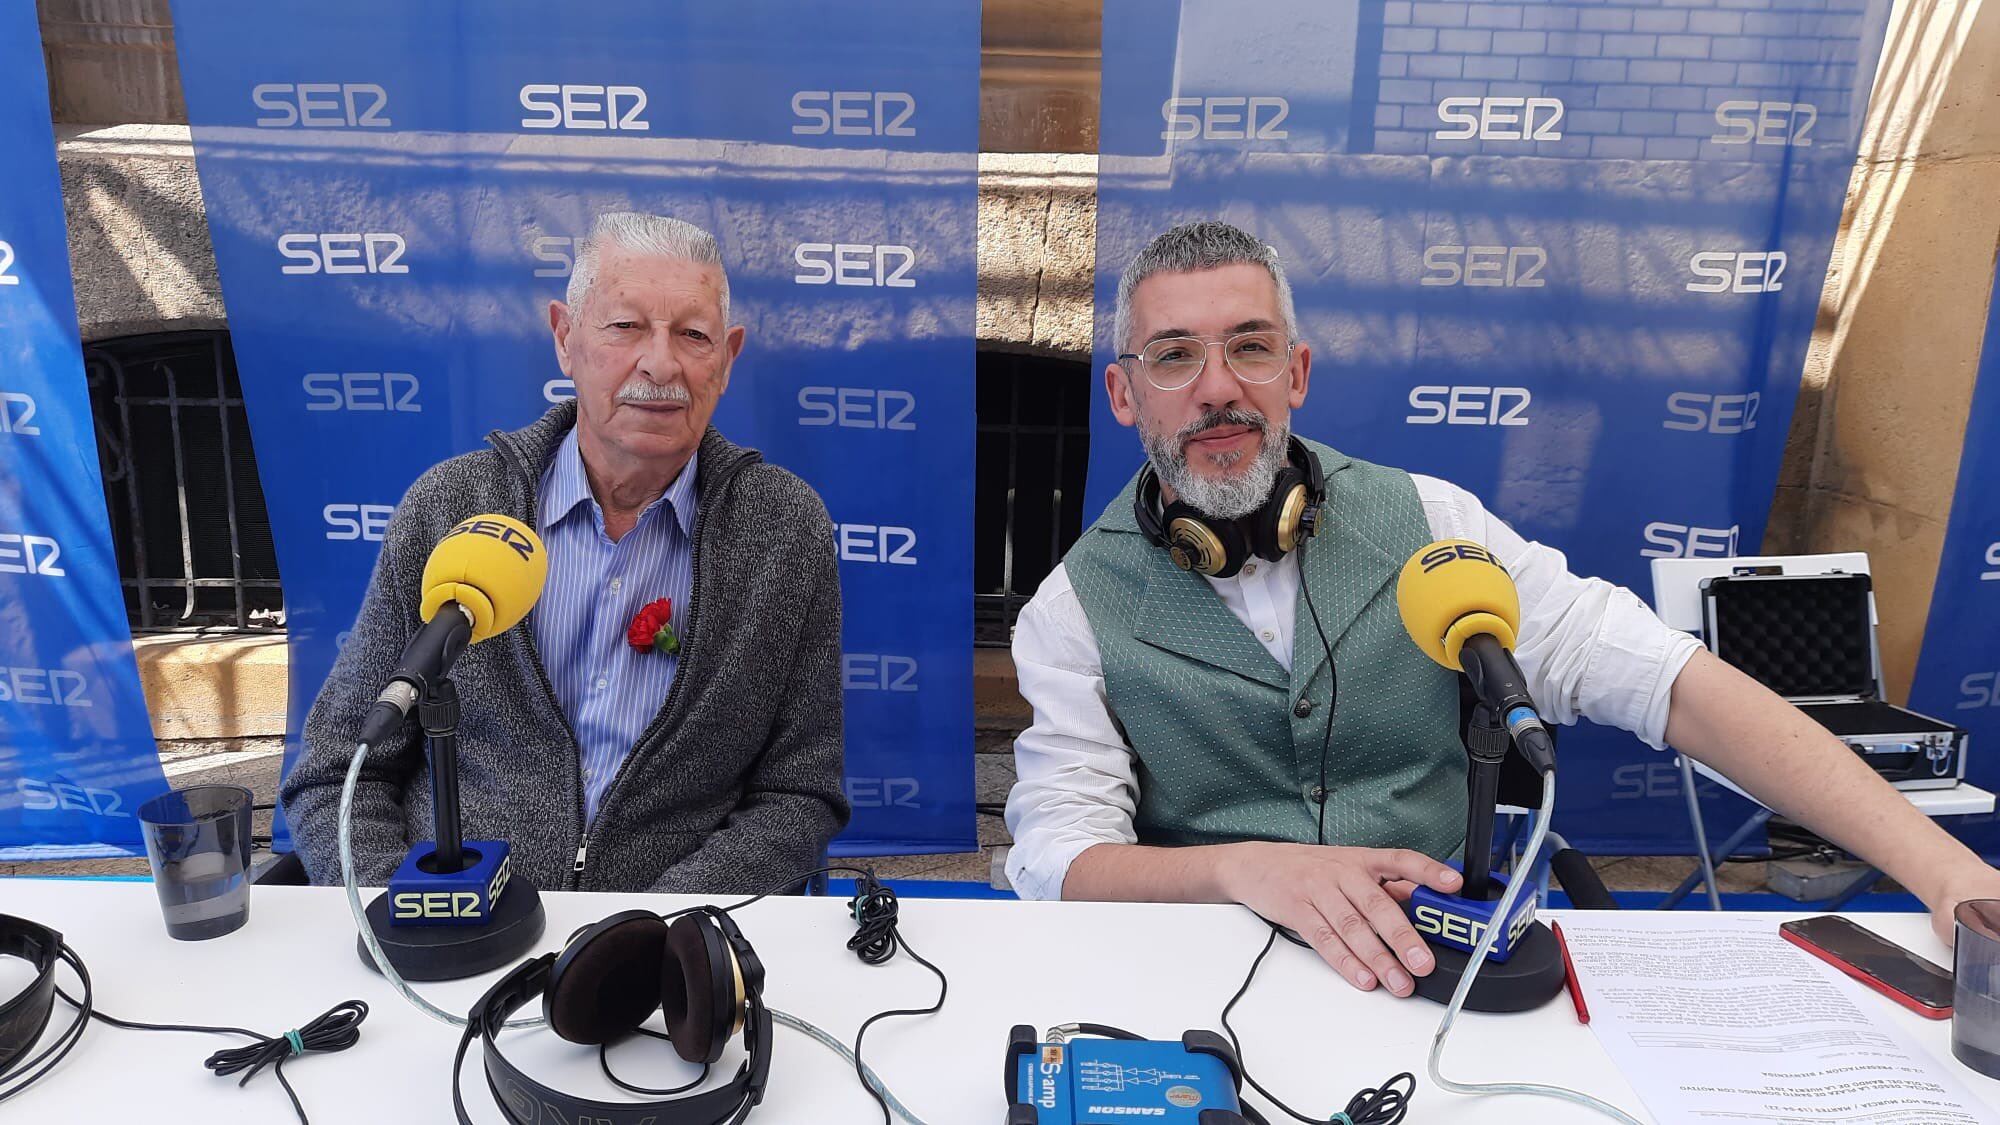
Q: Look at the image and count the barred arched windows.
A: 2